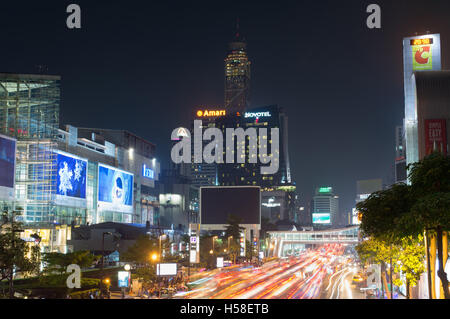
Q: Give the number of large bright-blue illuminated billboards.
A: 2